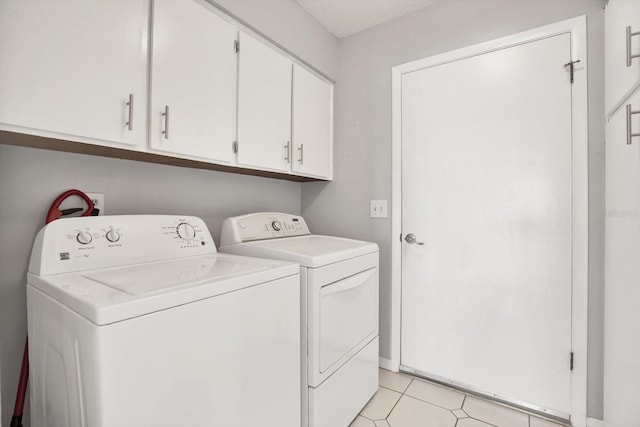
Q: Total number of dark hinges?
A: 2